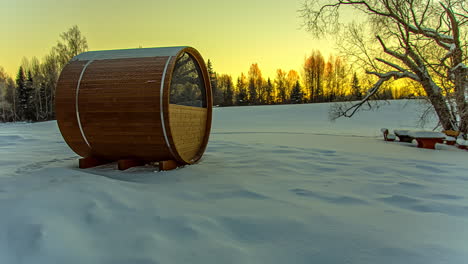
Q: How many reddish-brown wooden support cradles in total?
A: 3